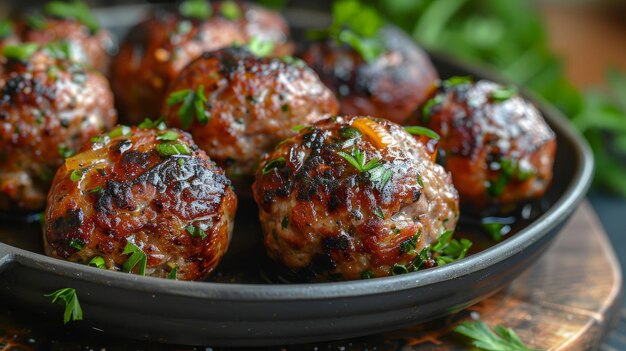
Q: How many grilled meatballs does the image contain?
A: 8